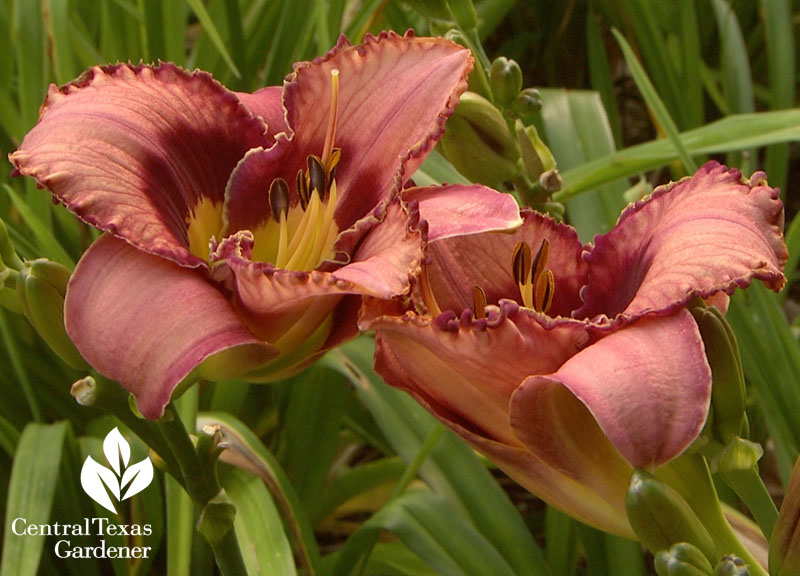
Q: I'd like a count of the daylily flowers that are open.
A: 2